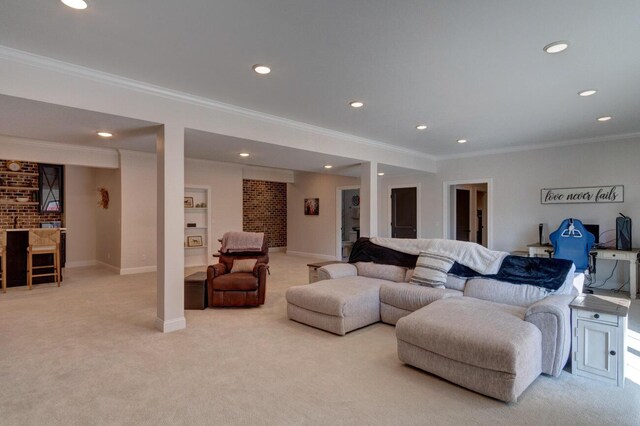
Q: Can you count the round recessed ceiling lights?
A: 12